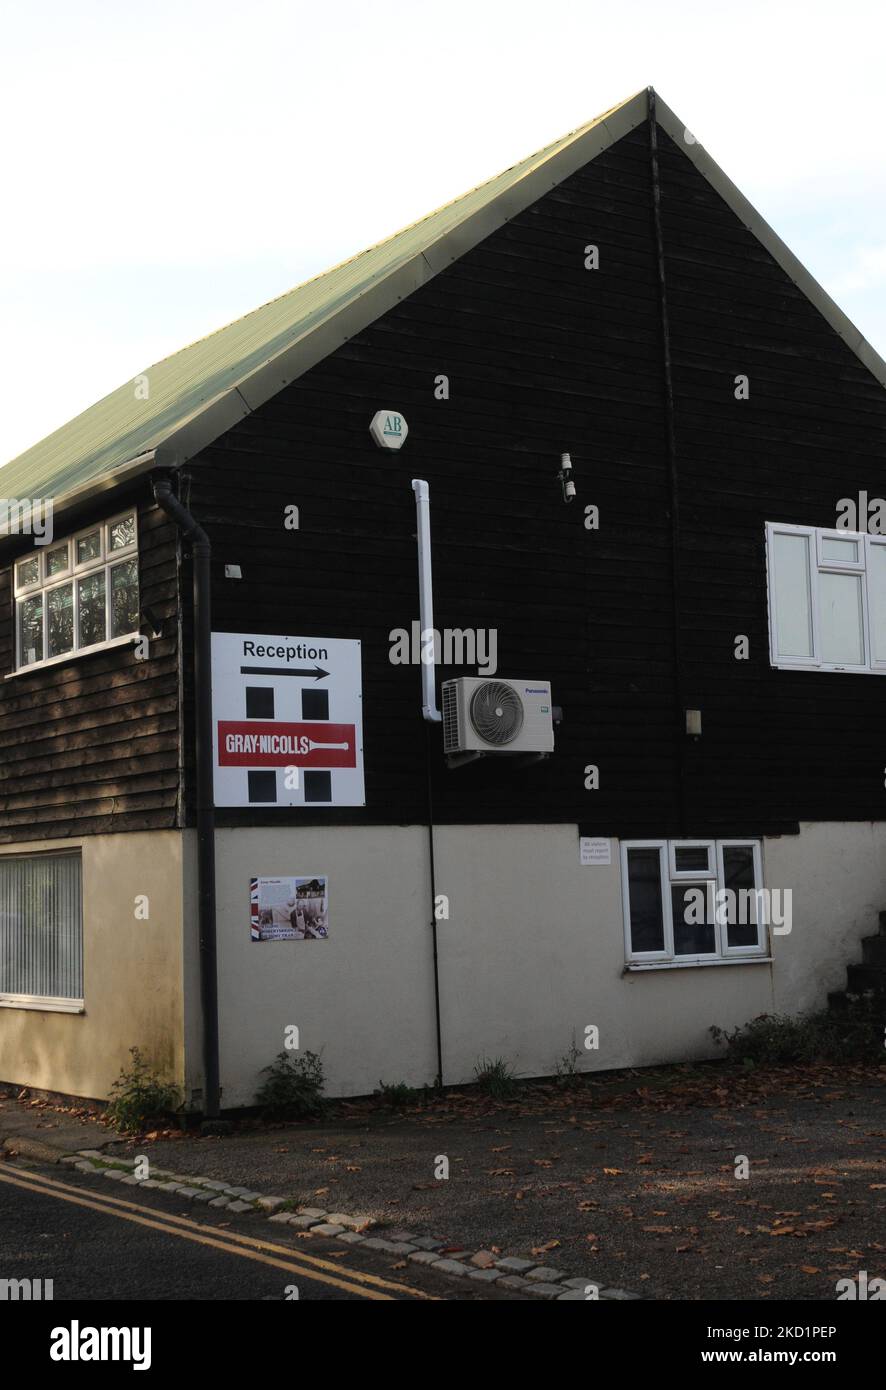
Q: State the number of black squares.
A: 4